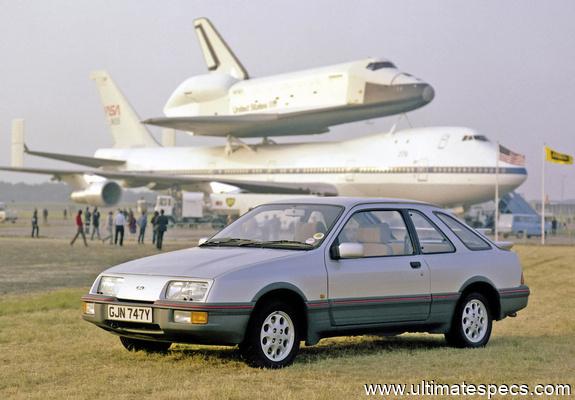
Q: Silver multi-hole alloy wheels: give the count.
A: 2